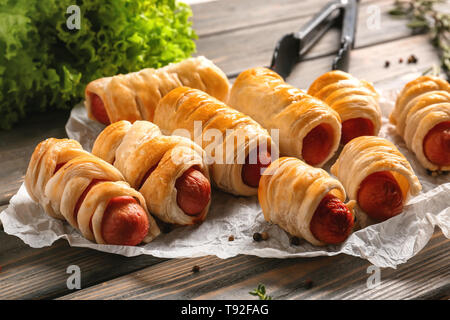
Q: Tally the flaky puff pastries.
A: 9